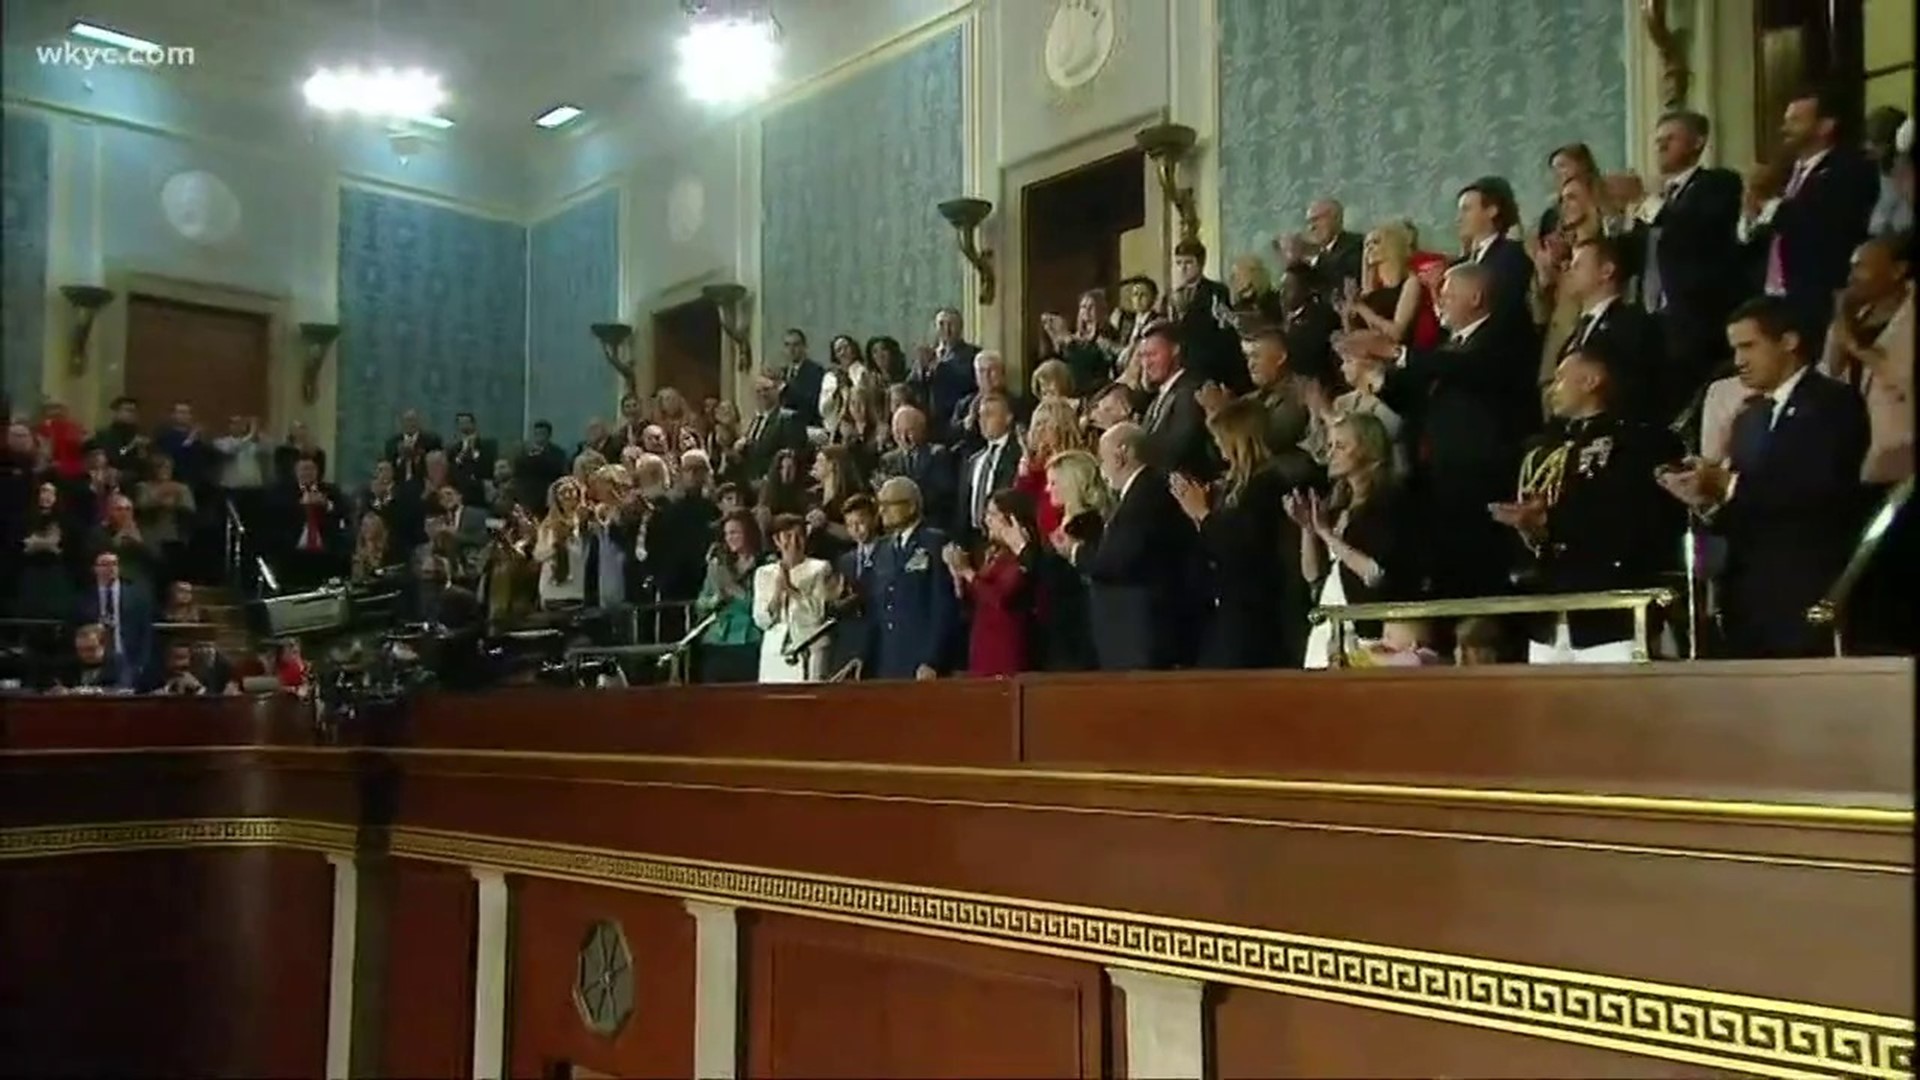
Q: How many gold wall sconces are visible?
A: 7